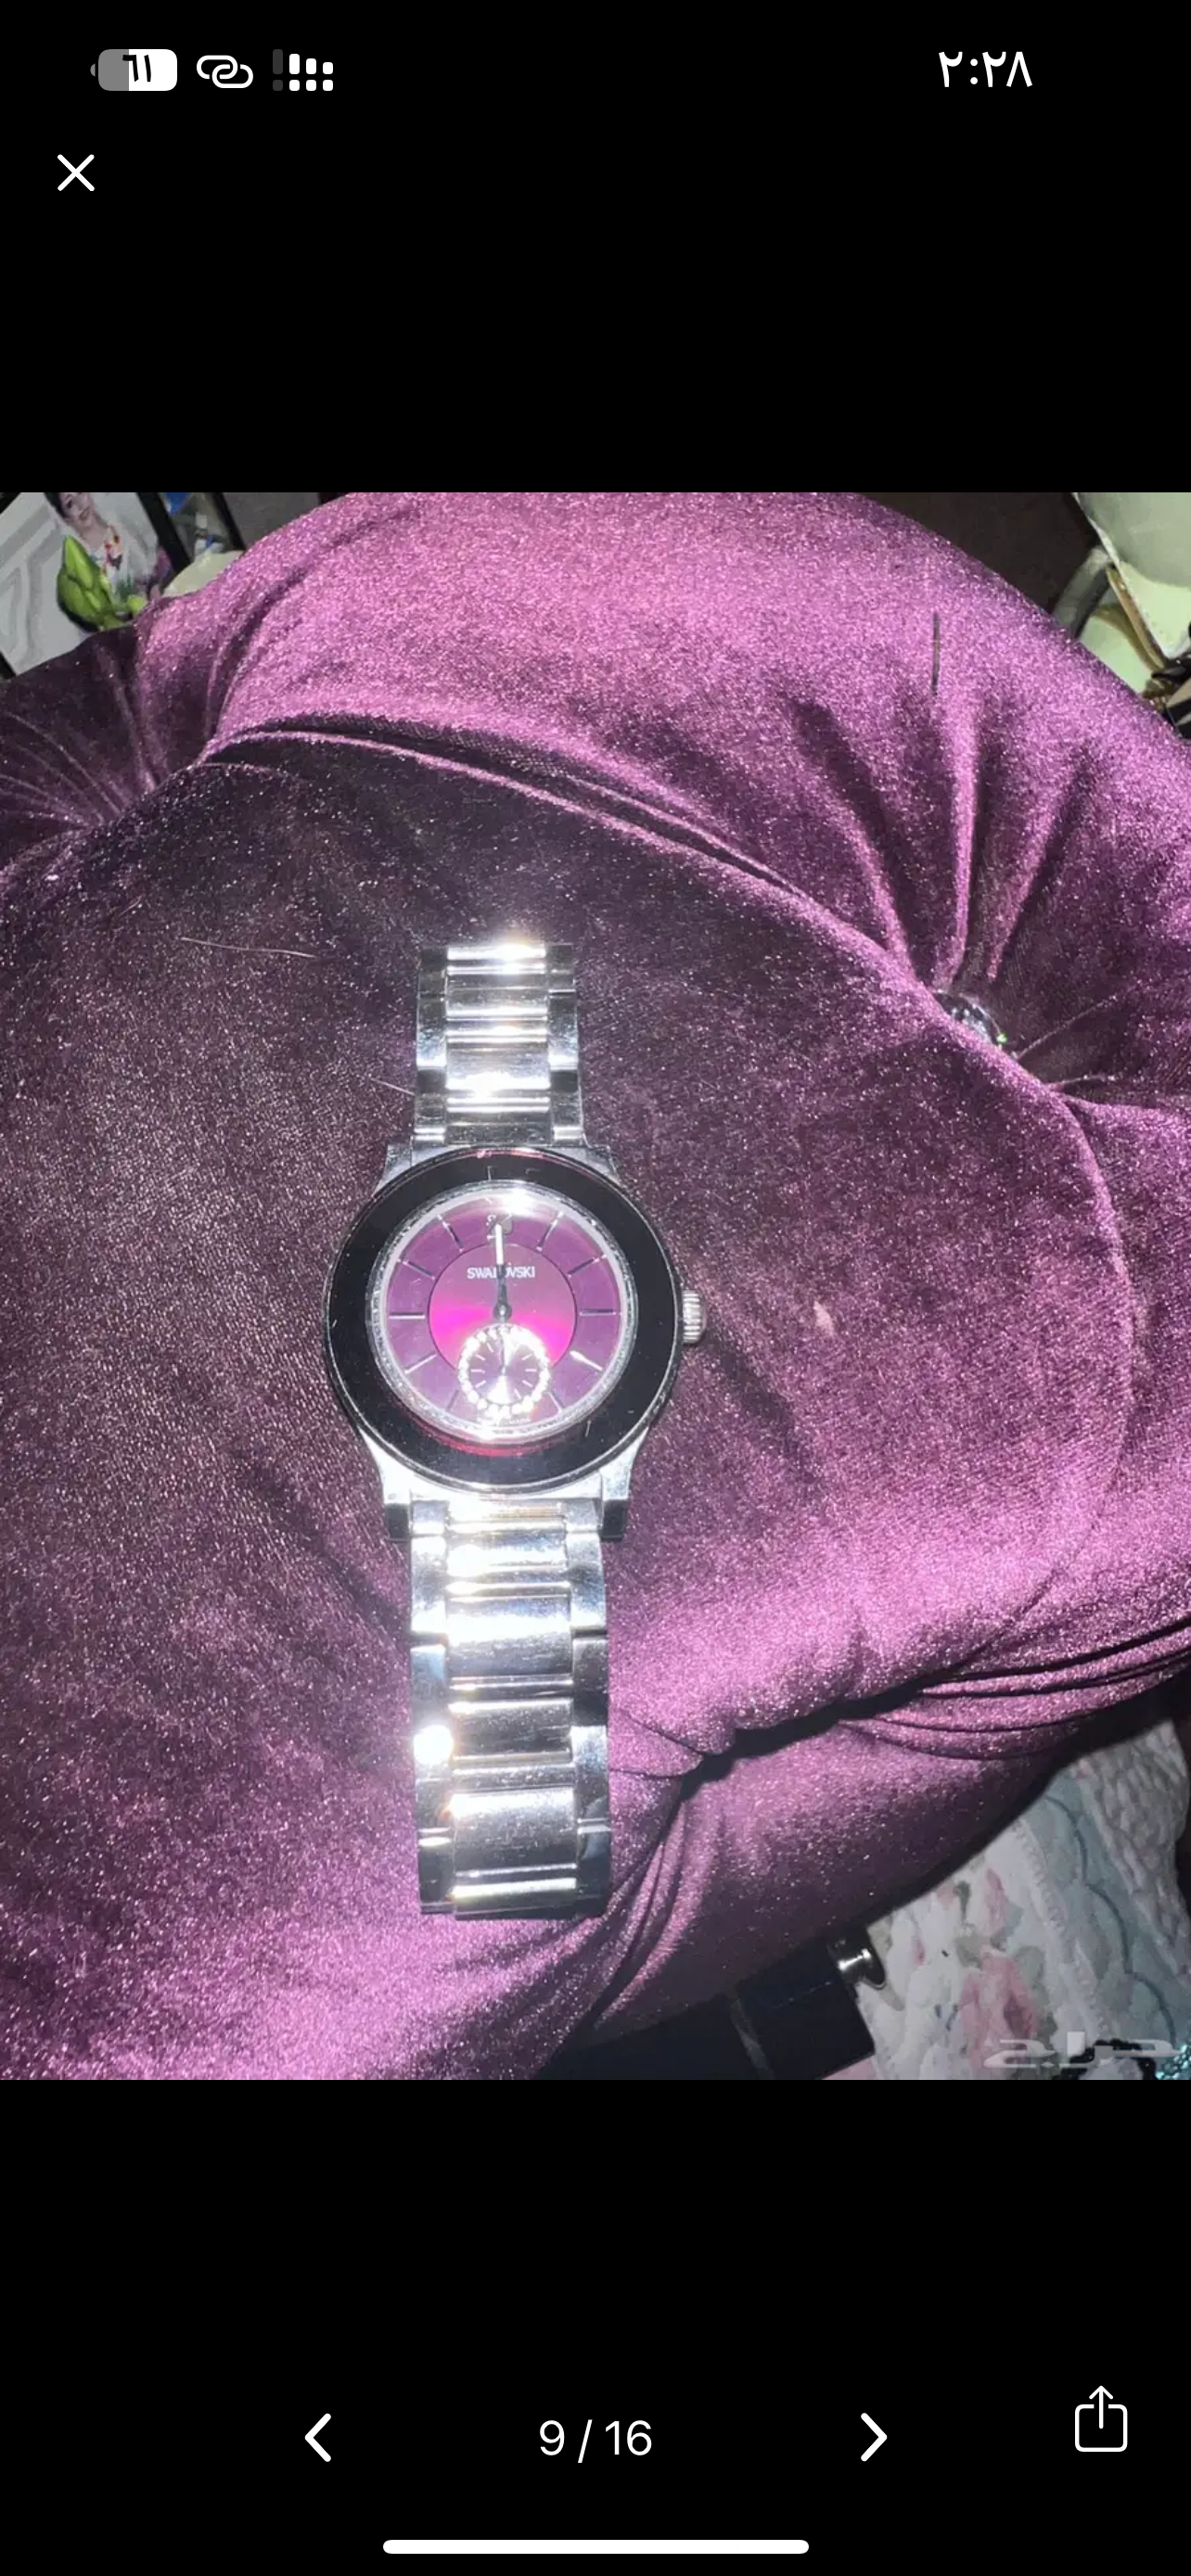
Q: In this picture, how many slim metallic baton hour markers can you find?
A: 10